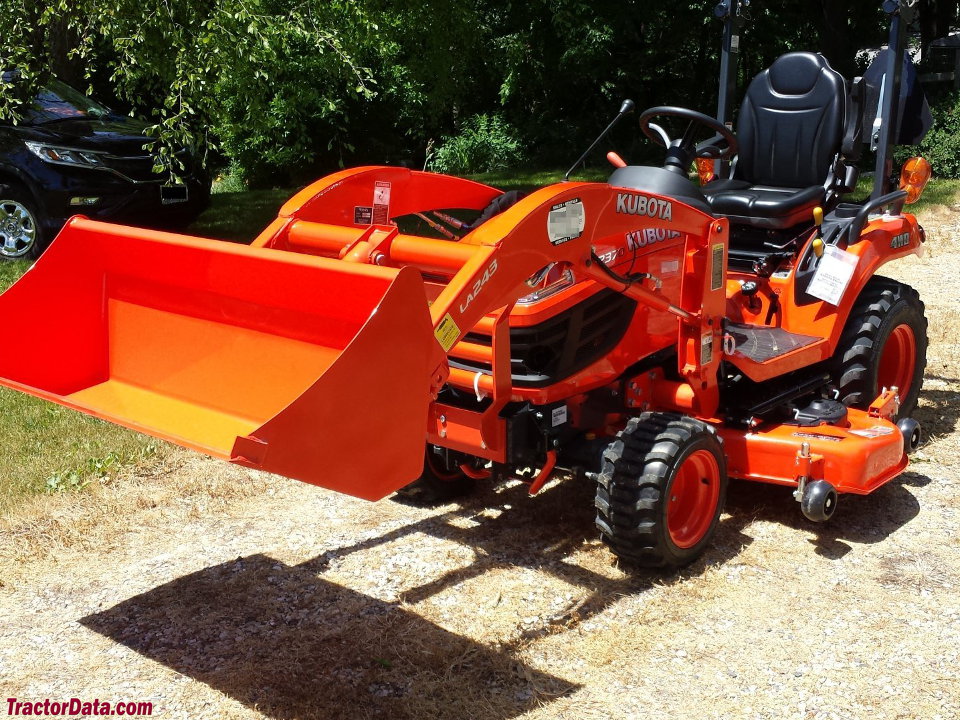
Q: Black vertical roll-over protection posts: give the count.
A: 2